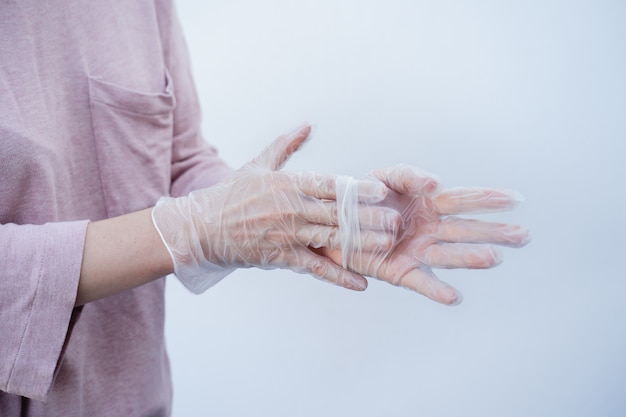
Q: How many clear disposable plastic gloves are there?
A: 2